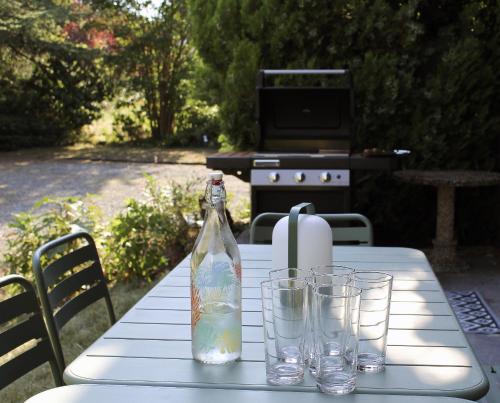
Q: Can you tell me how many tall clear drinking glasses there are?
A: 6